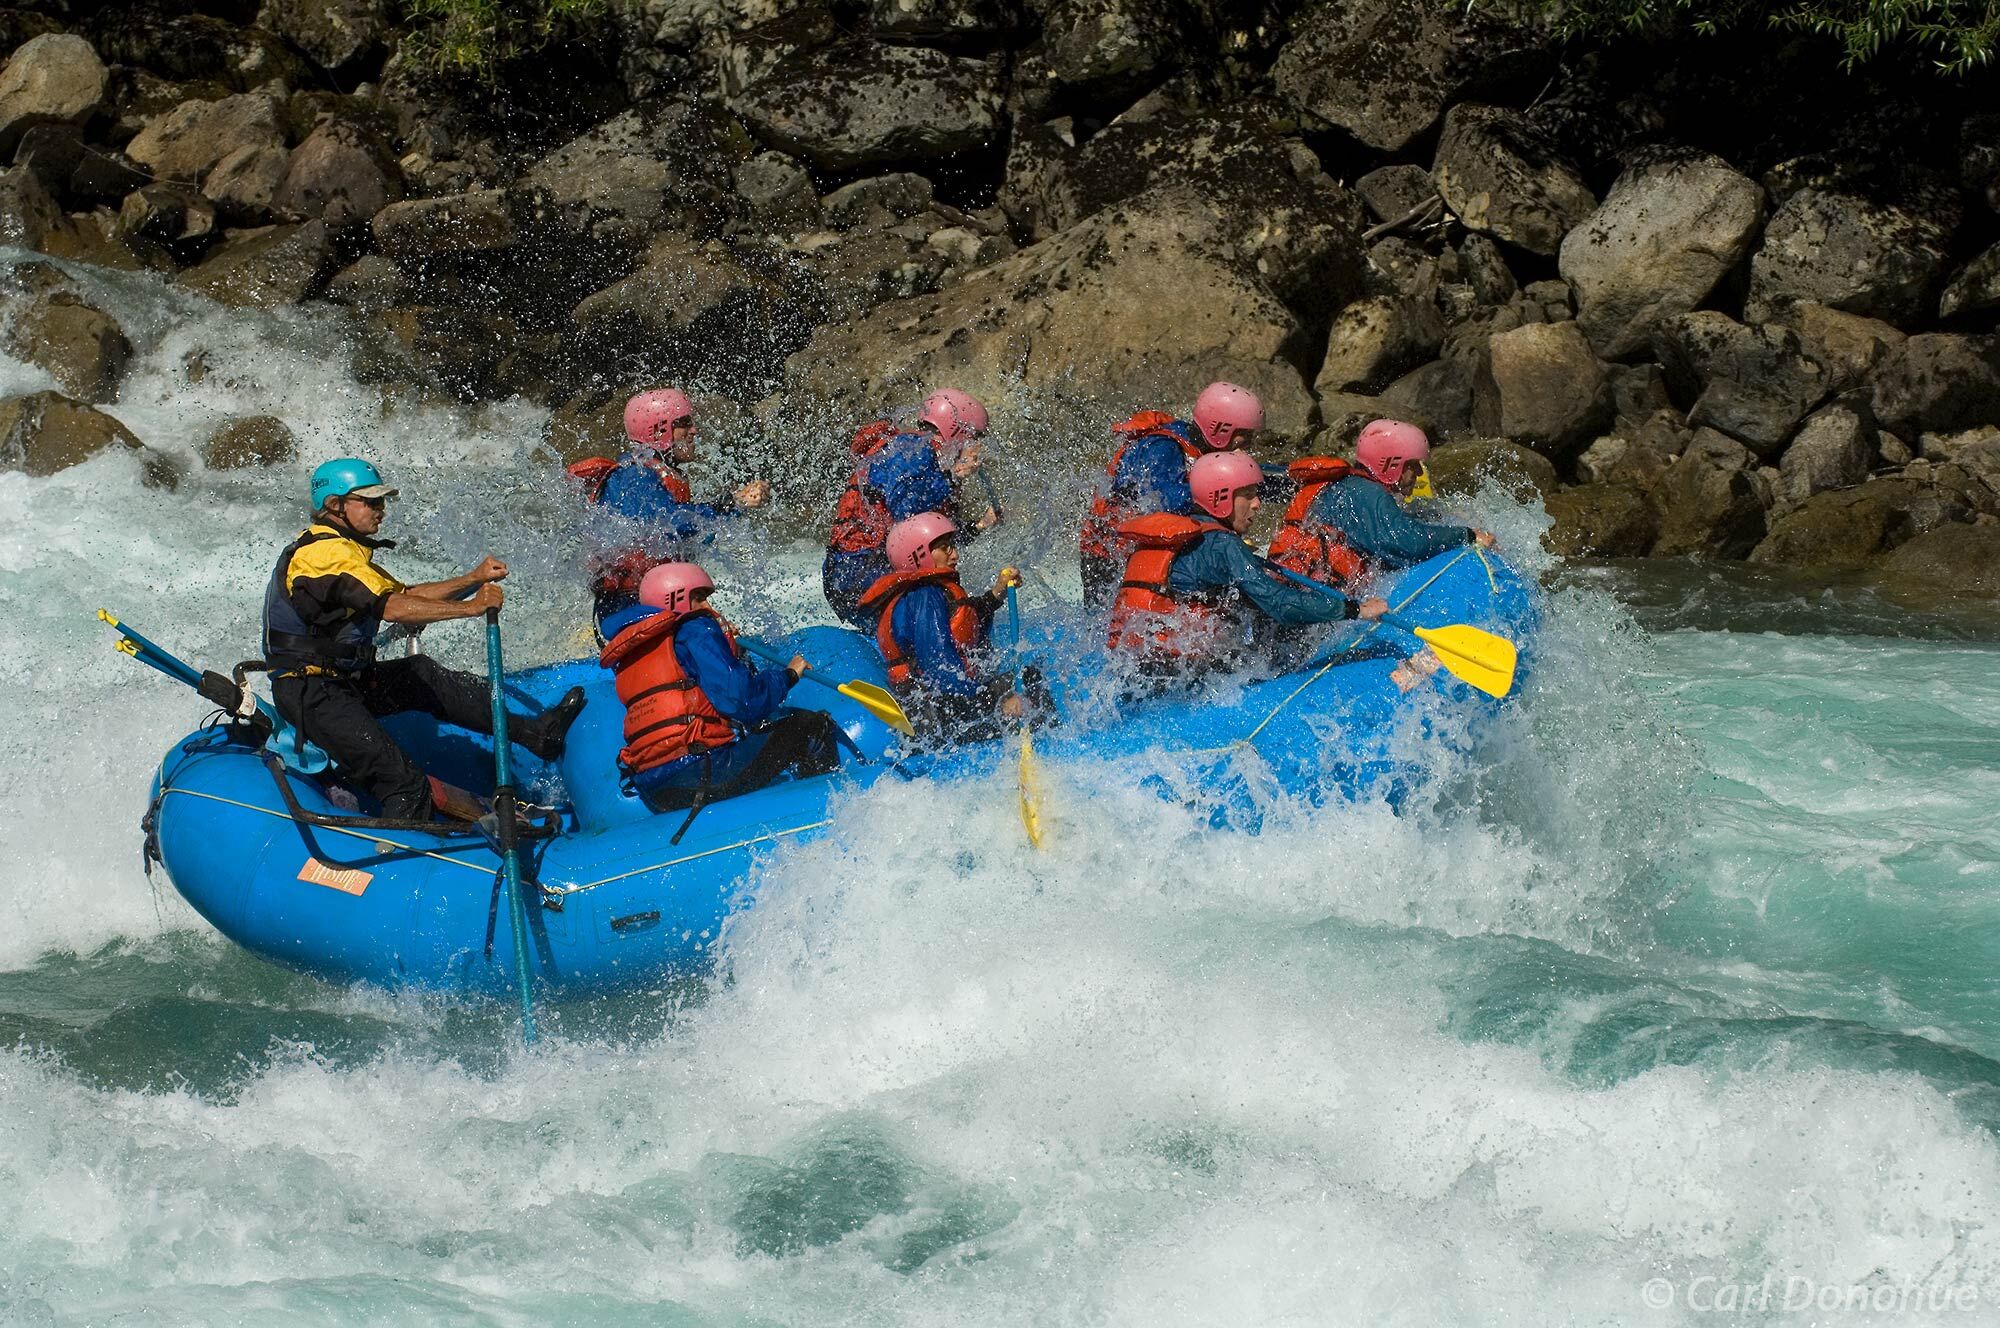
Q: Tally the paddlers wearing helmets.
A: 8